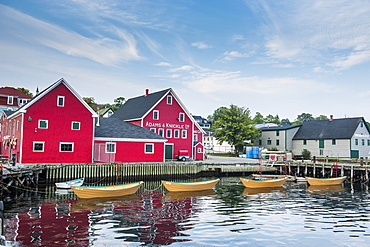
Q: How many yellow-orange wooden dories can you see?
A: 4